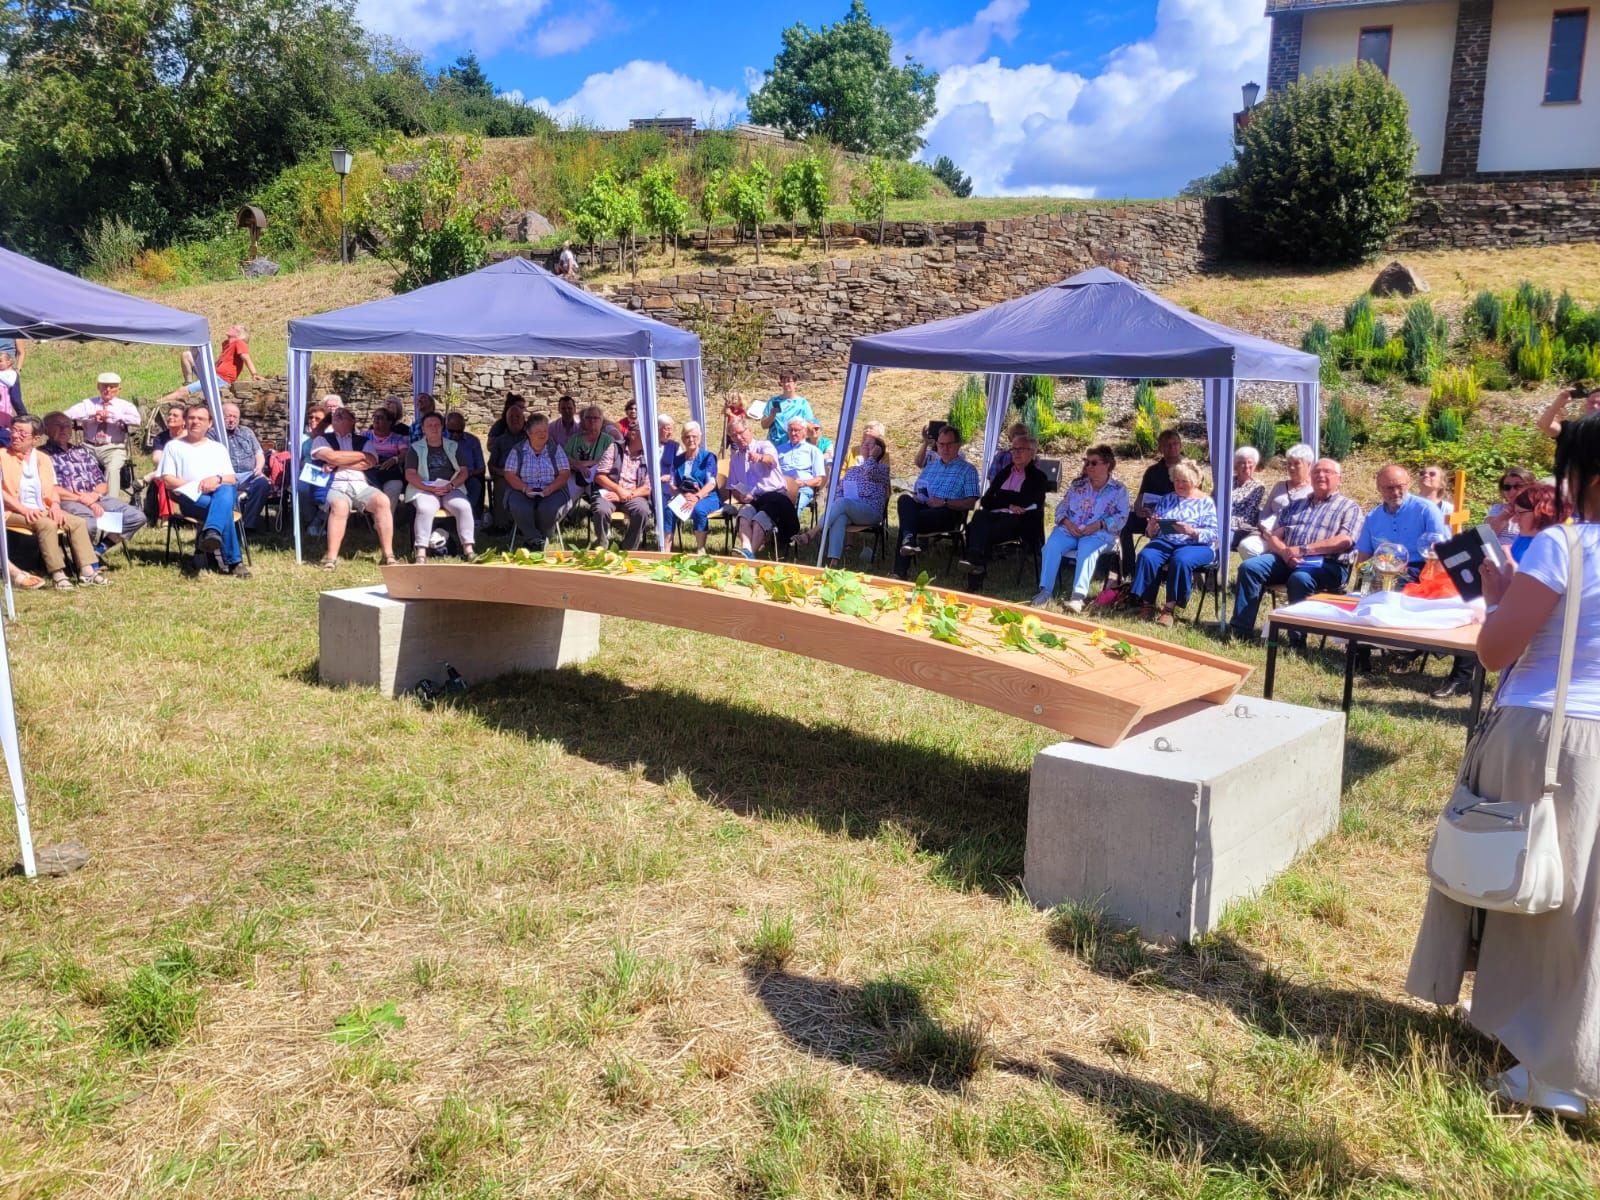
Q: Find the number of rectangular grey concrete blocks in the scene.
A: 2